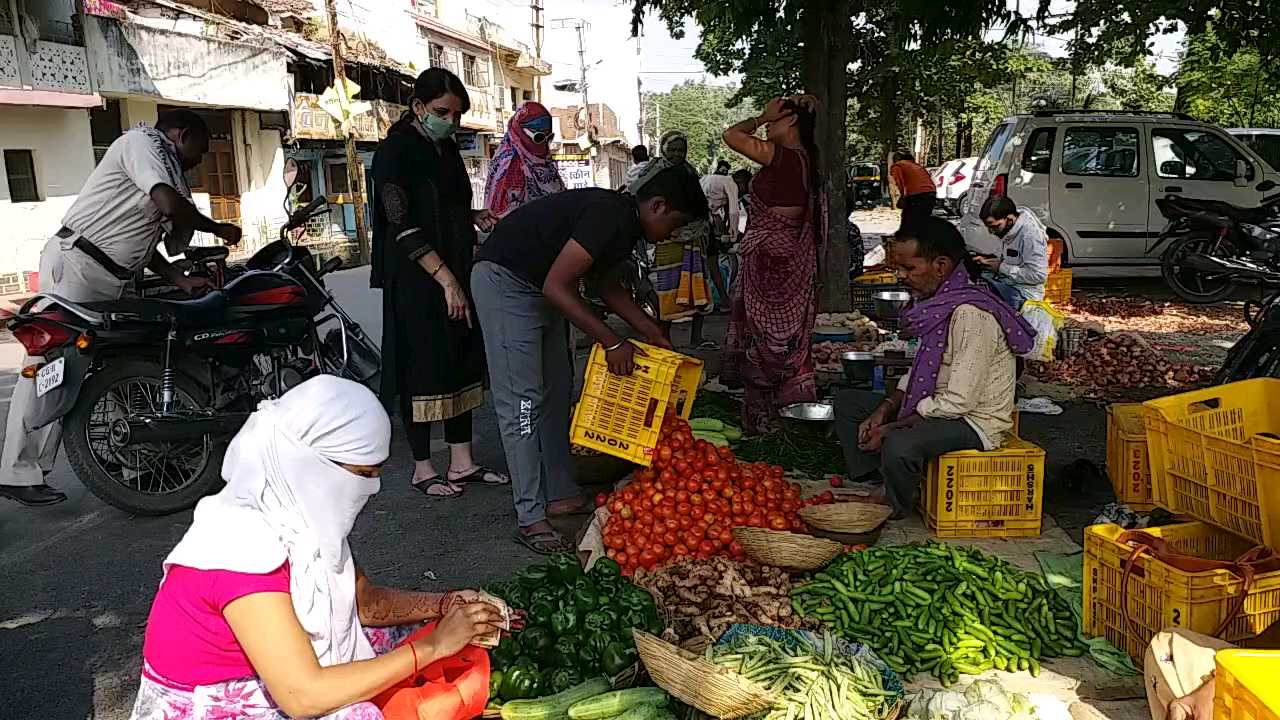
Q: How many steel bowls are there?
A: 3